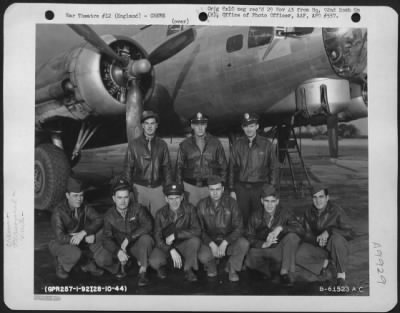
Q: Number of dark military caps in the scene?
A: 9